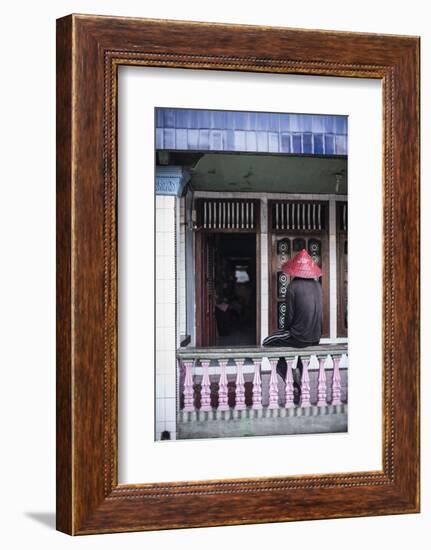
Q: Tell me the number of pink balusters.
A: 10